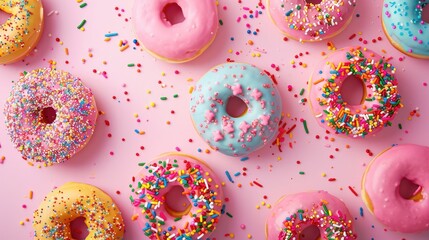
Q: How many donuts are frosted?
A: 11